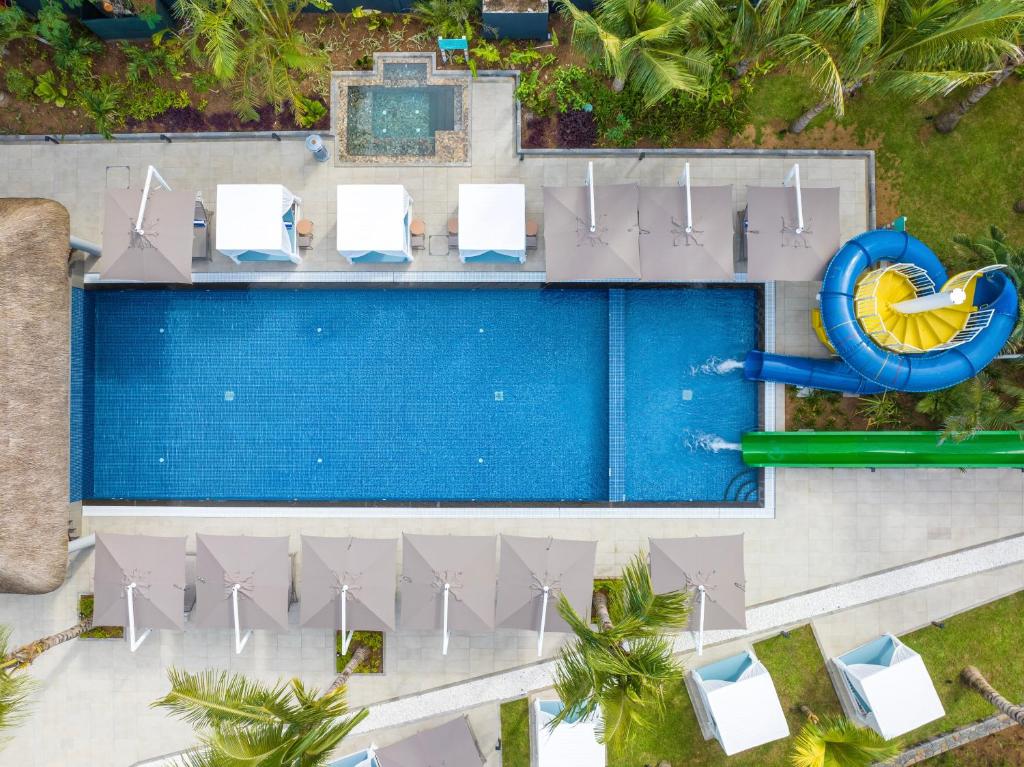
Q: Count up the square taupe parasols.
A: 11